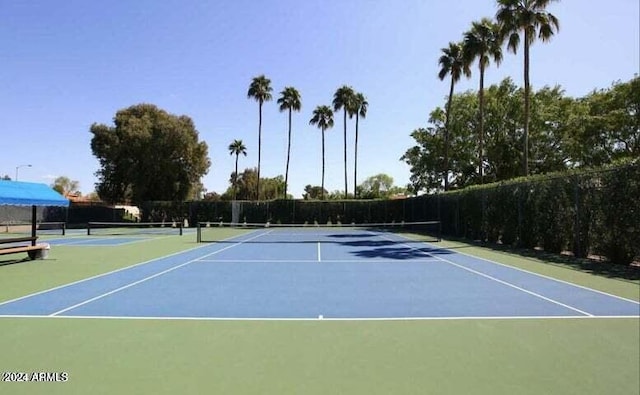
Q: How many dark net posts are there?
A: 5